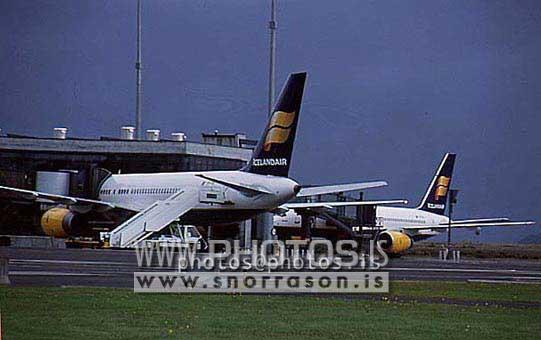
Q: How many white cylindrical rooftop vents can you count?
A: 4